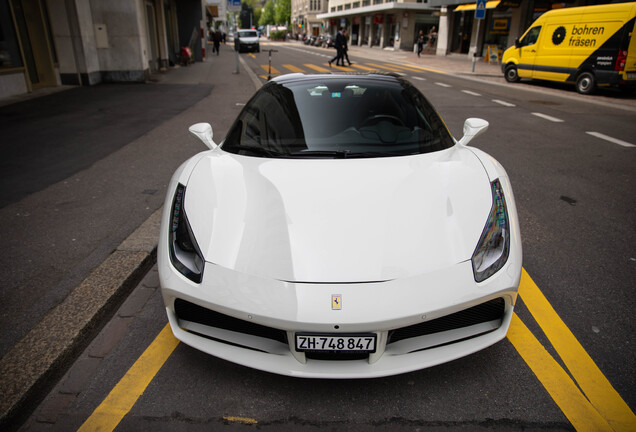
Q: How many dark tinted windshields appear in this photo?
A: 1